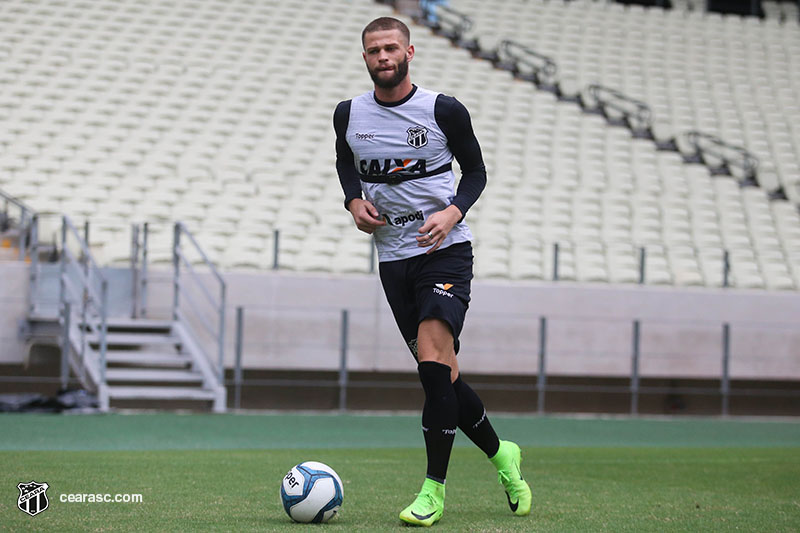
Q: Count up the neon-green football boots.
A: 2